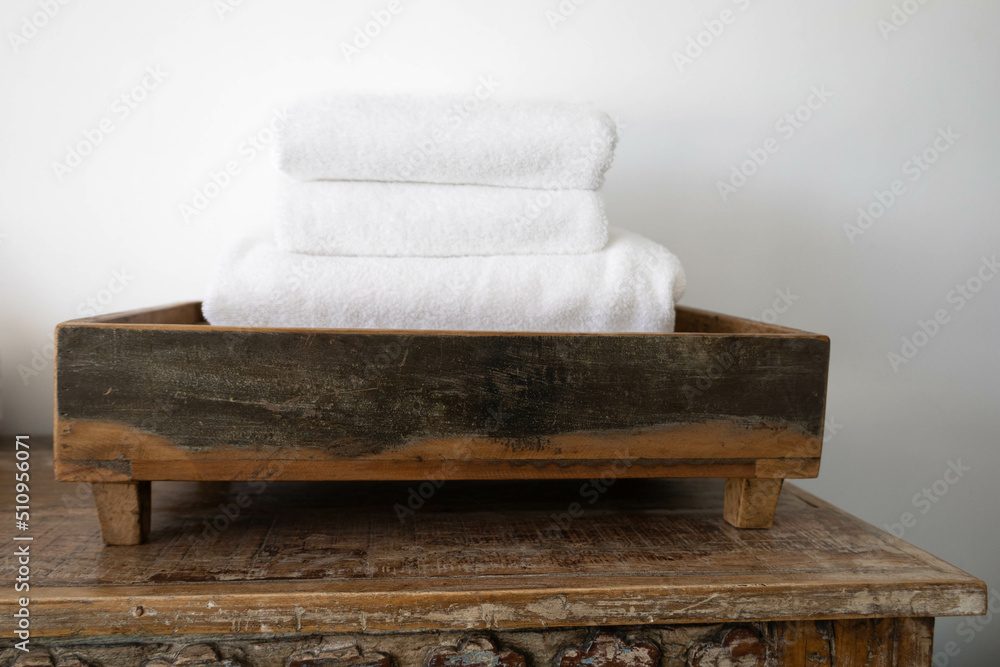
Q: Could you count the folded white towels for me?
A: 3